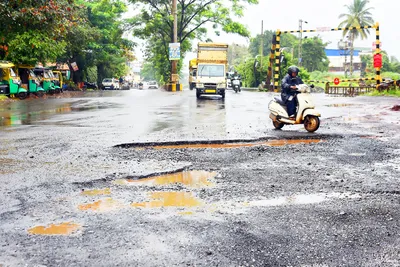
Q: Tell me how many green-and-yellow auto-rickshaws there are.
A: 4